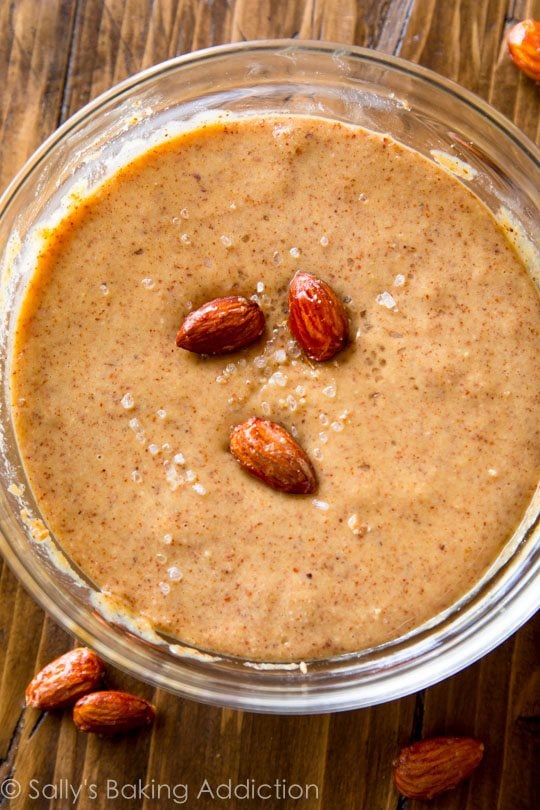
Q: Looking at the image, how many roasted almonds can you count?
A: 7